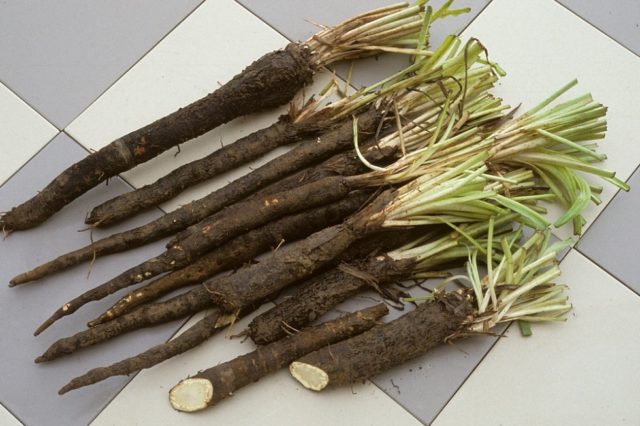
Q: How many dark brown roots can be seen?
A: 11